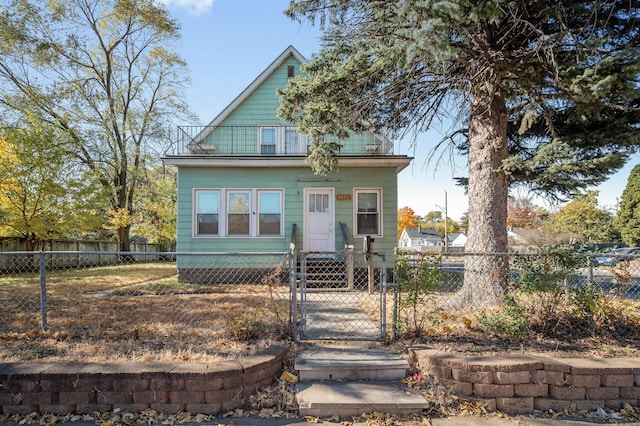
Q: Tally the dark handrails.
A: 2